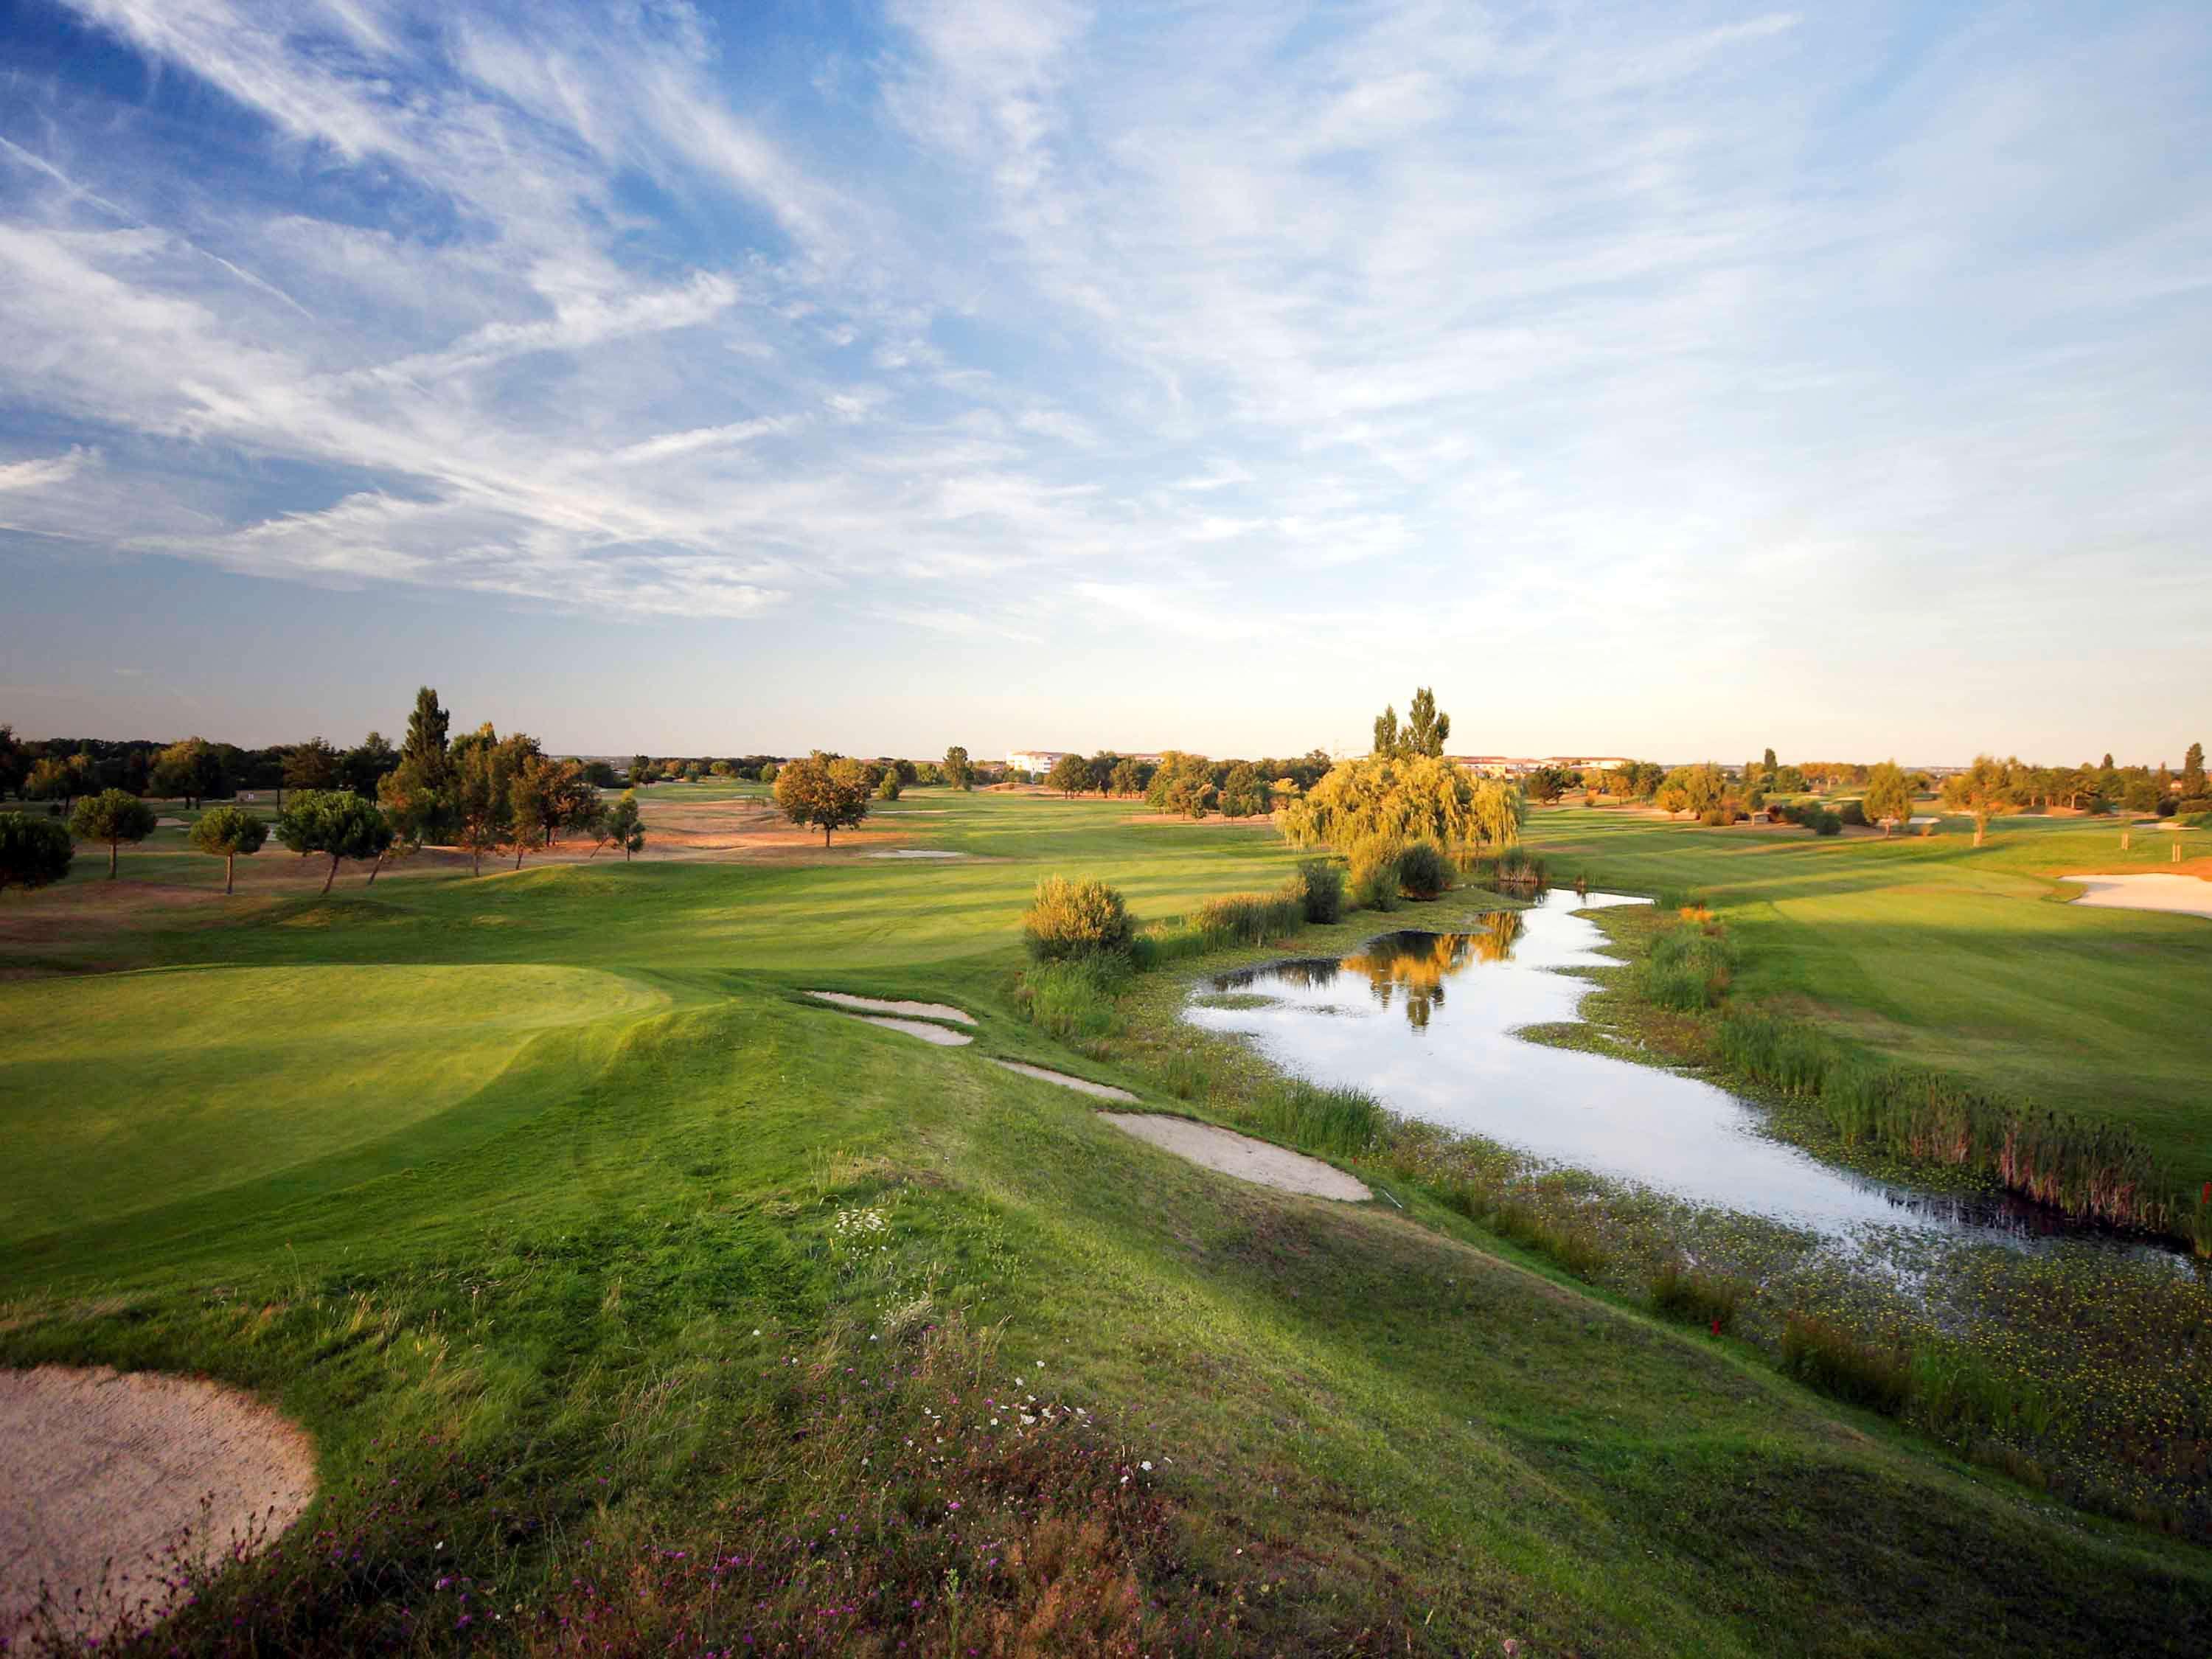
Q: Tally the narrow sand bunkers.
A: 4